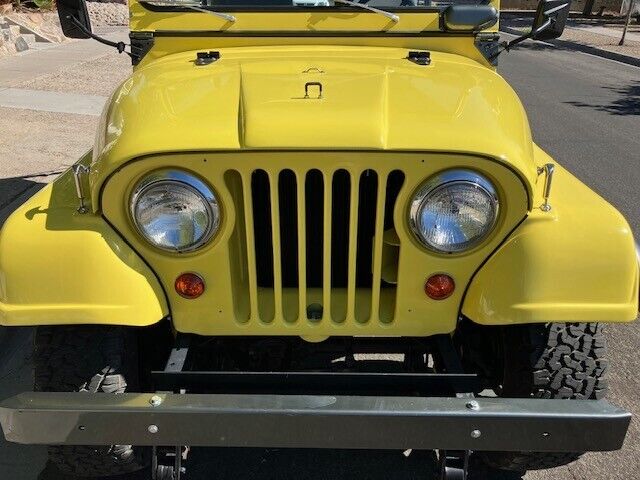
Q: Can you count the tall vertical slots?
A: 7